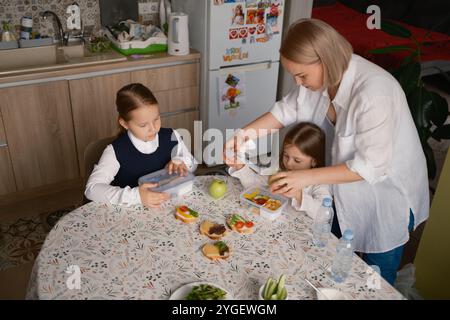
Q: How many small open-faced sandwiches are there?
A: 4